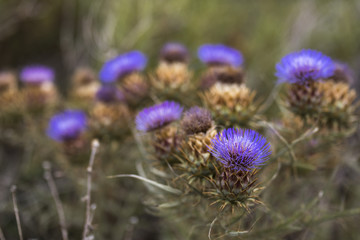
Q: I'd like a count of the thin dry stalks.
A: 3